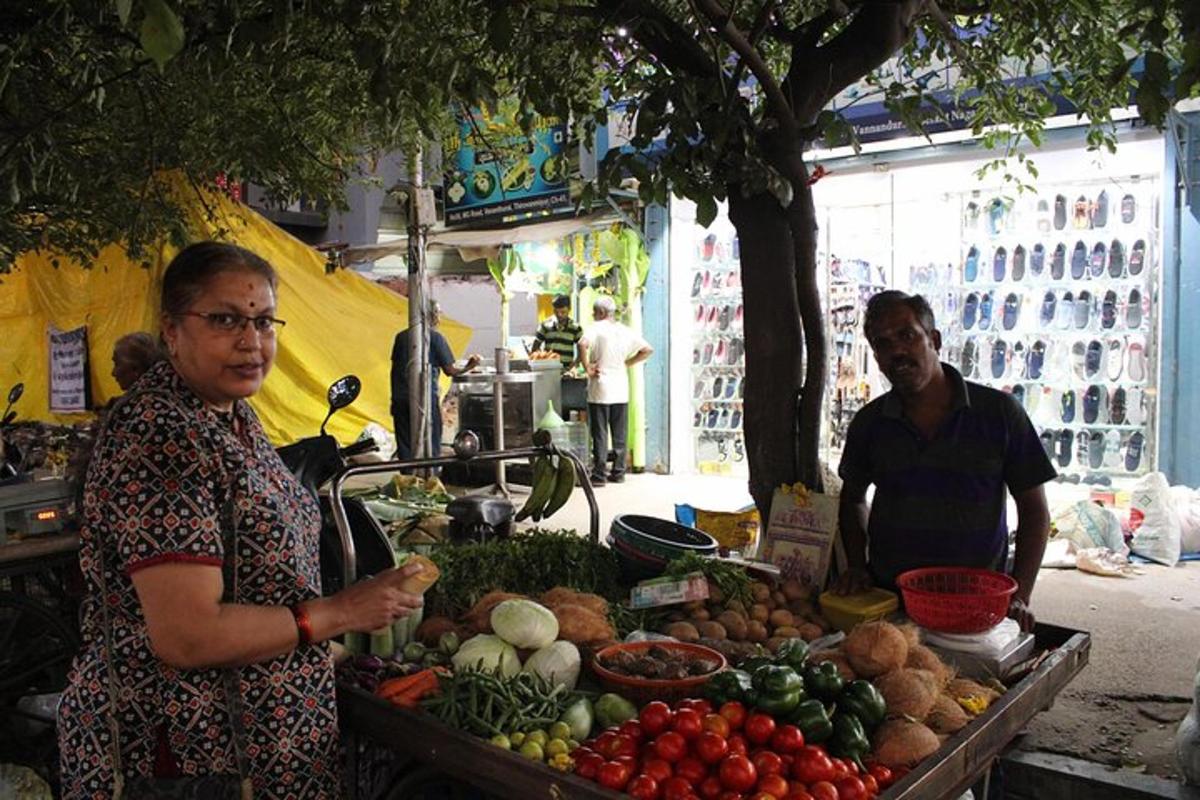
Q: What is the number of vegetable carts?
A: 1